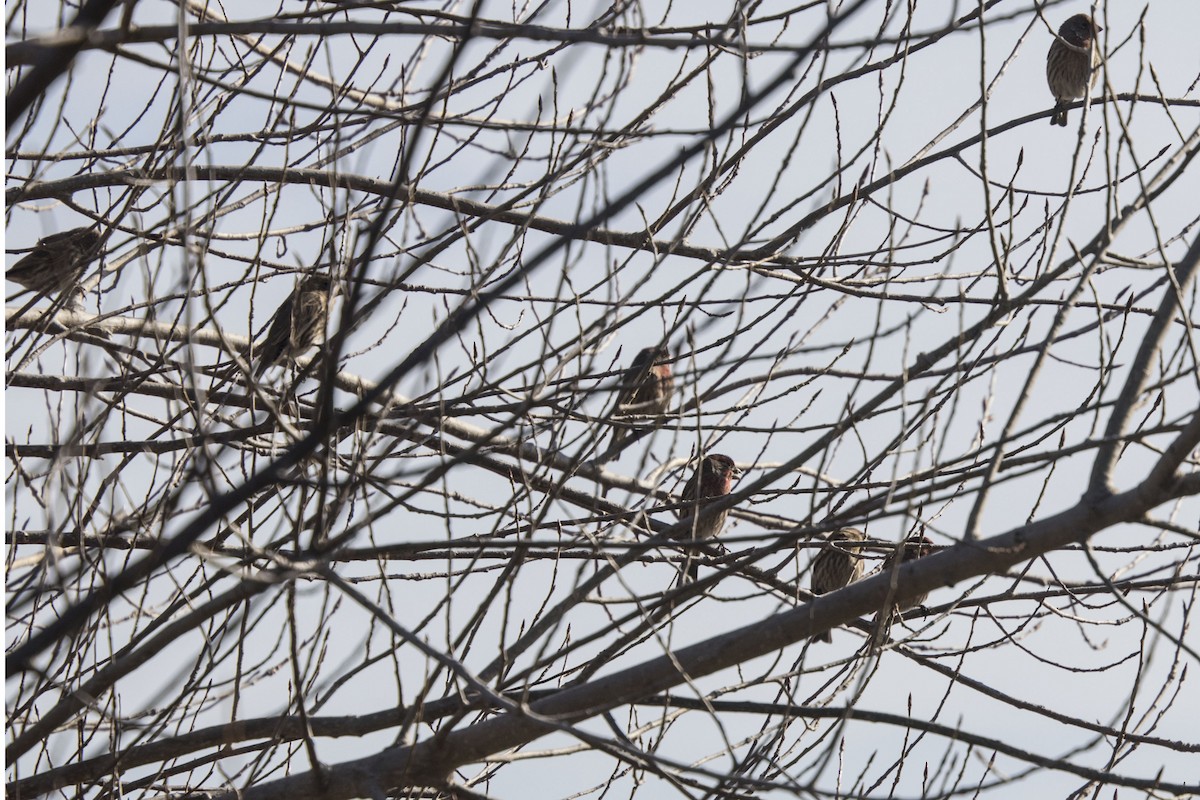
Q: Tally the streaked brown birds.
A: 7